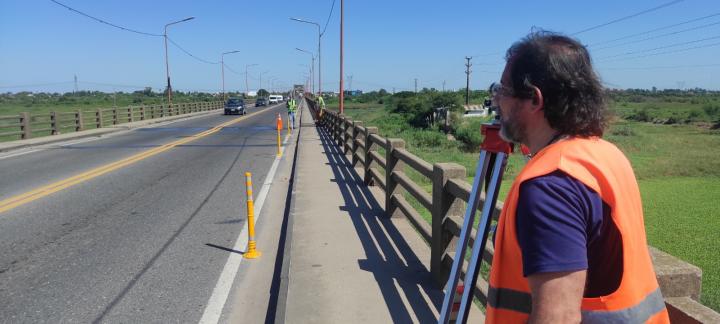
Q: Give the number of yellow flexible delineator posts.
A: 3